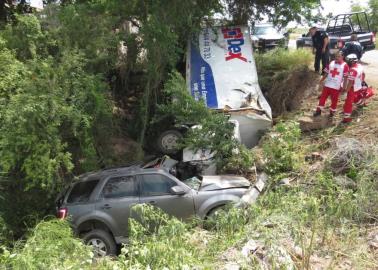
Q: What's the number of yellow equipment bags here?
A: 0